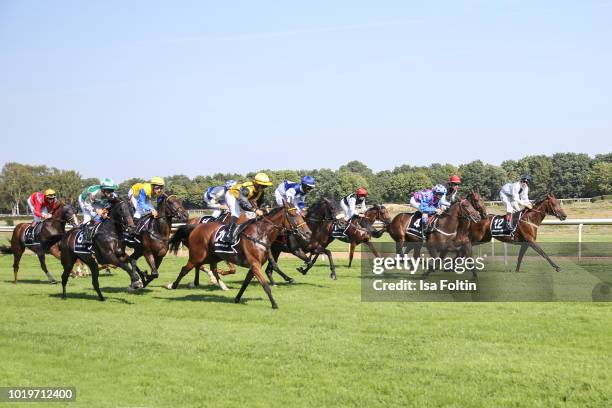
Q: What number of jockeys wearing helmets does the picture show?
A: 10